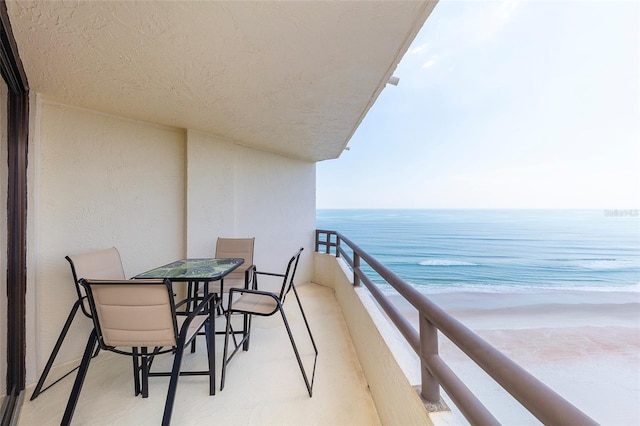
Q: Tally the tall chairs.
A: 4